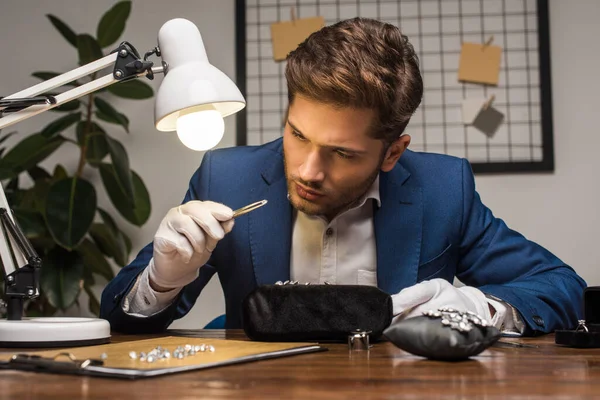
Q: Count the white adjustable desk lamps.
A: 1